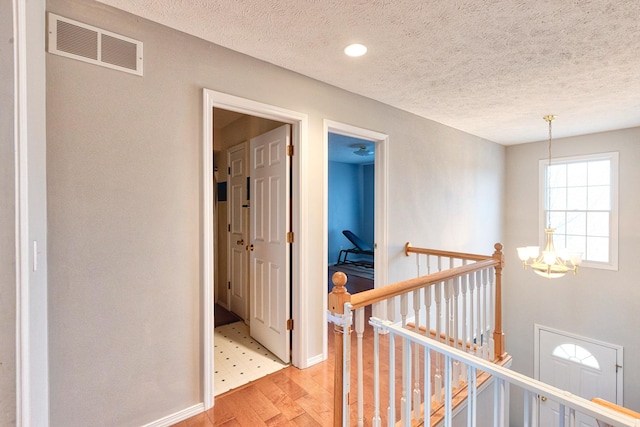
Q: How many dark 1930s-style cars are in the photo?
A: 0